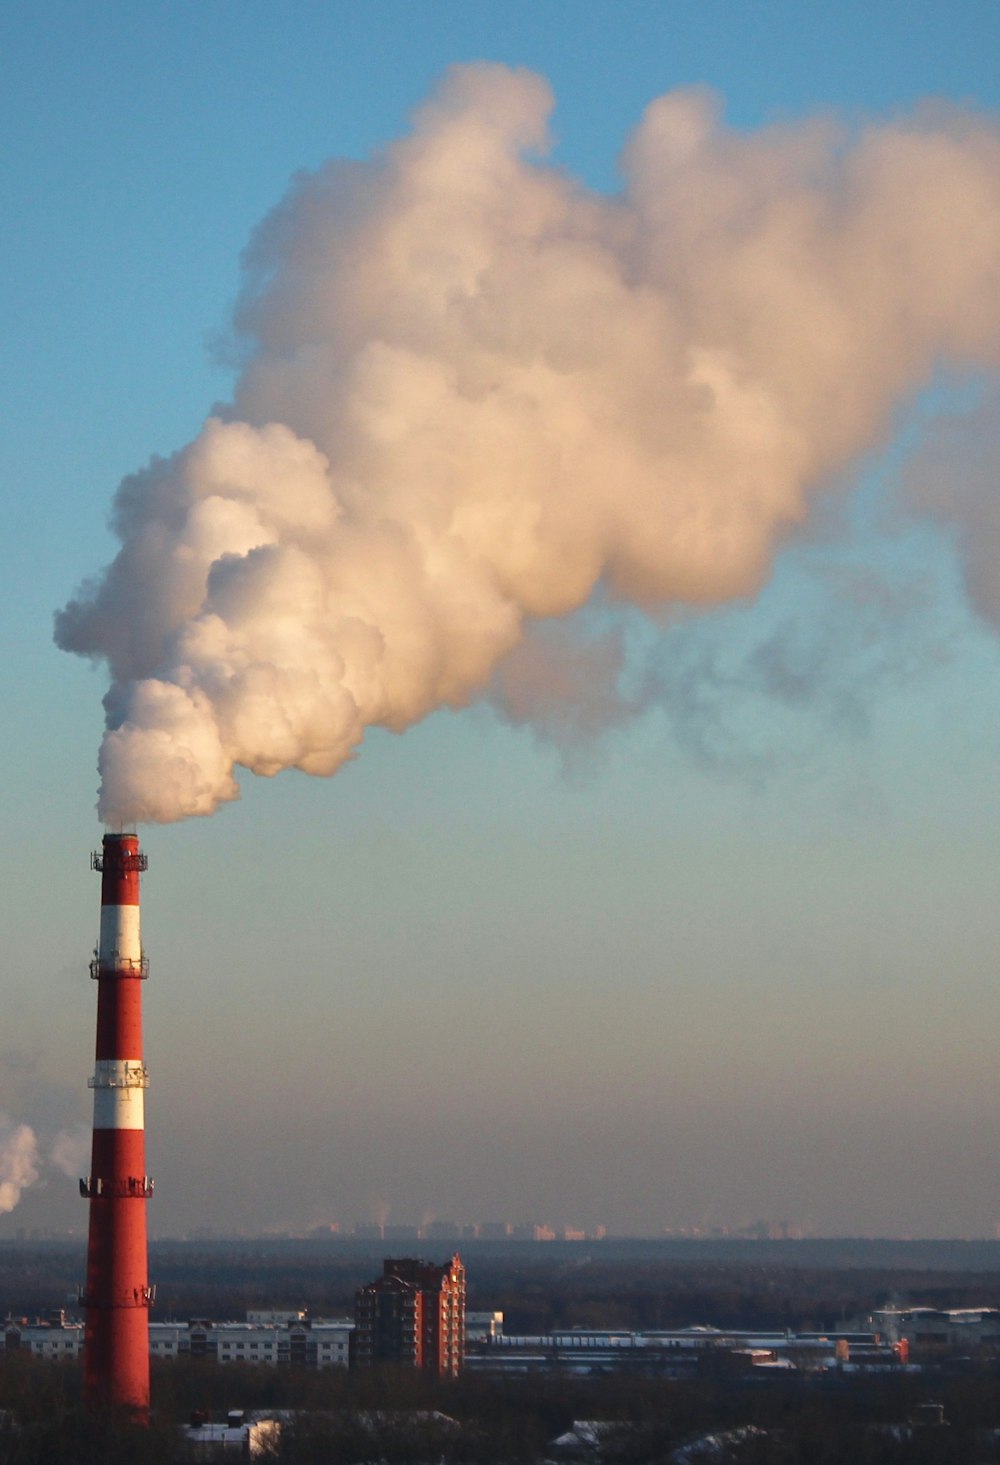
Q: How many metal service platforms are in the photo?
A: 5